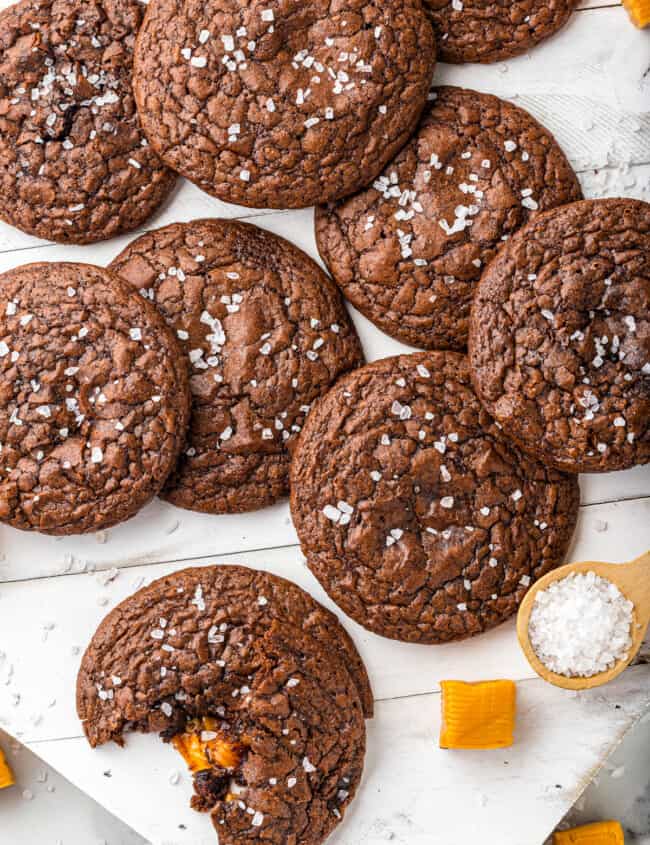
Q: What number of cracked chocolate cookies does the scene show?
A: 9